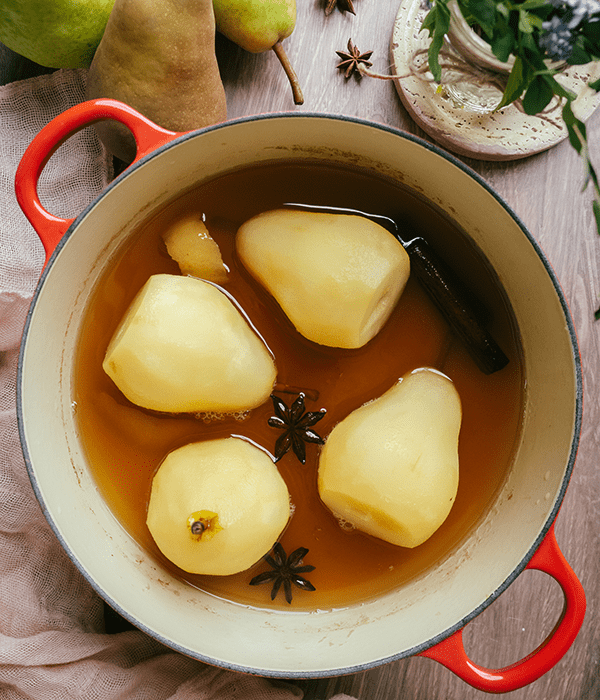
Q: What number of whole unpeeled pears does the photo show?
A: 3